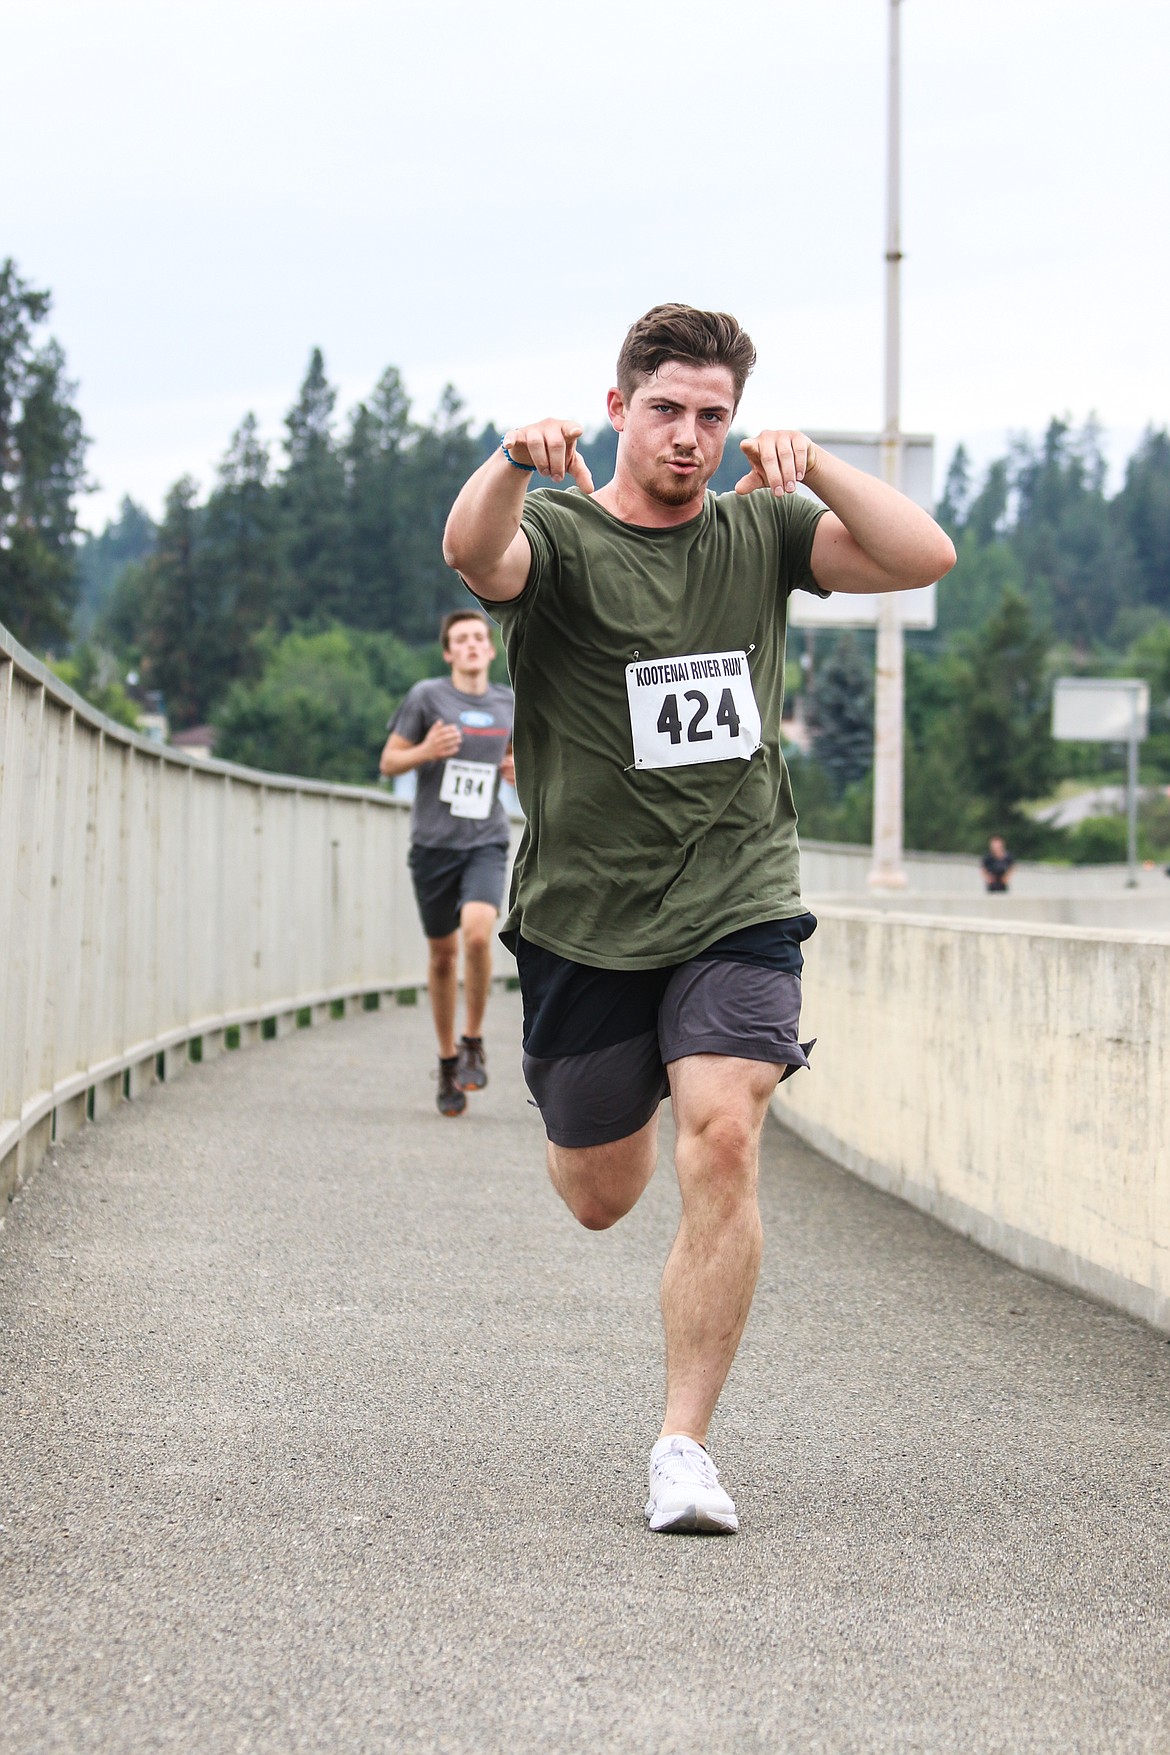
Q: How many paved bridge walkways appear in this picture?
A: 1